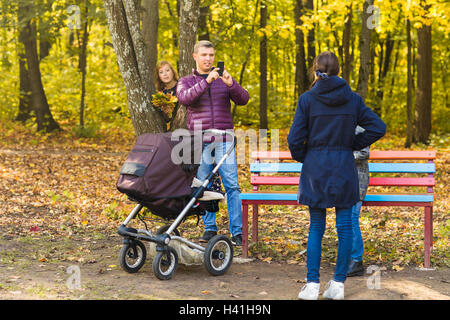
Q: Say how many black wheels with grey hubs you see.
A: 3